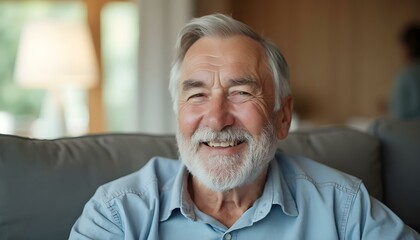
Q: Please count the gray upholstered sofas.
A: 1